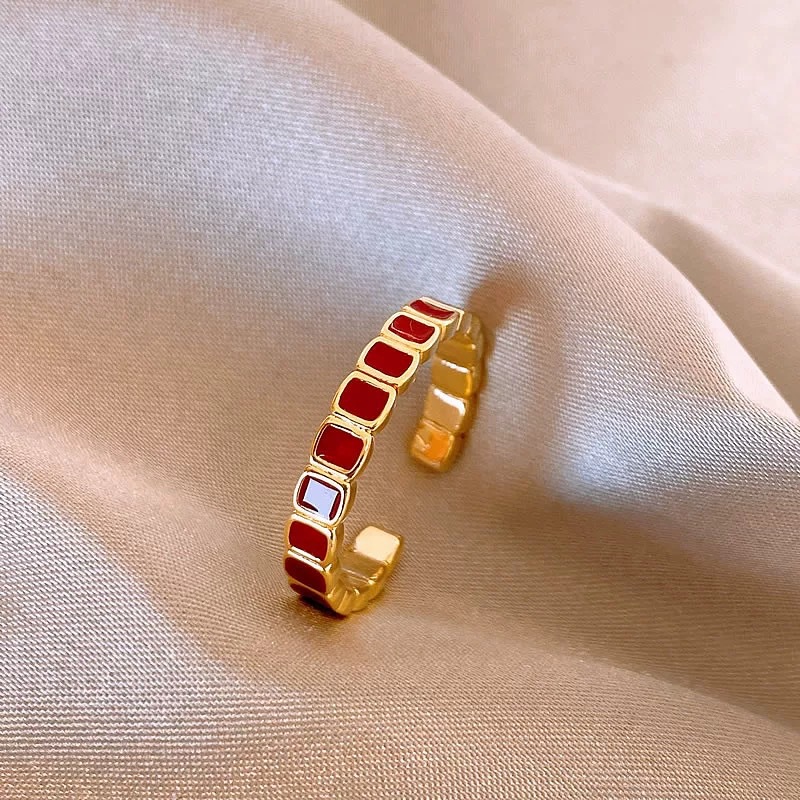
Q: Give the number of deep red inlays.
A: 9